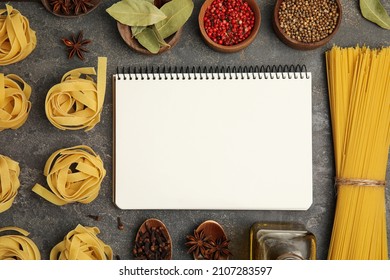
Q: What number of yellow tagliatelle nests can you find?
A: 7